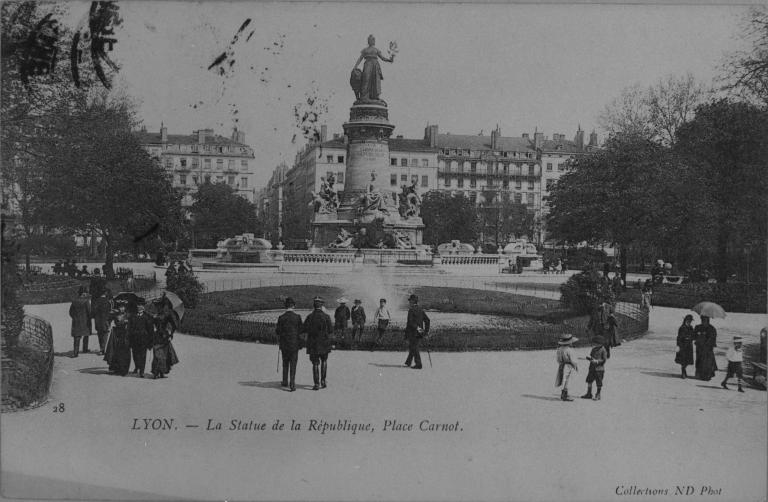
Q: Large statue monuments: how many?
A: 1